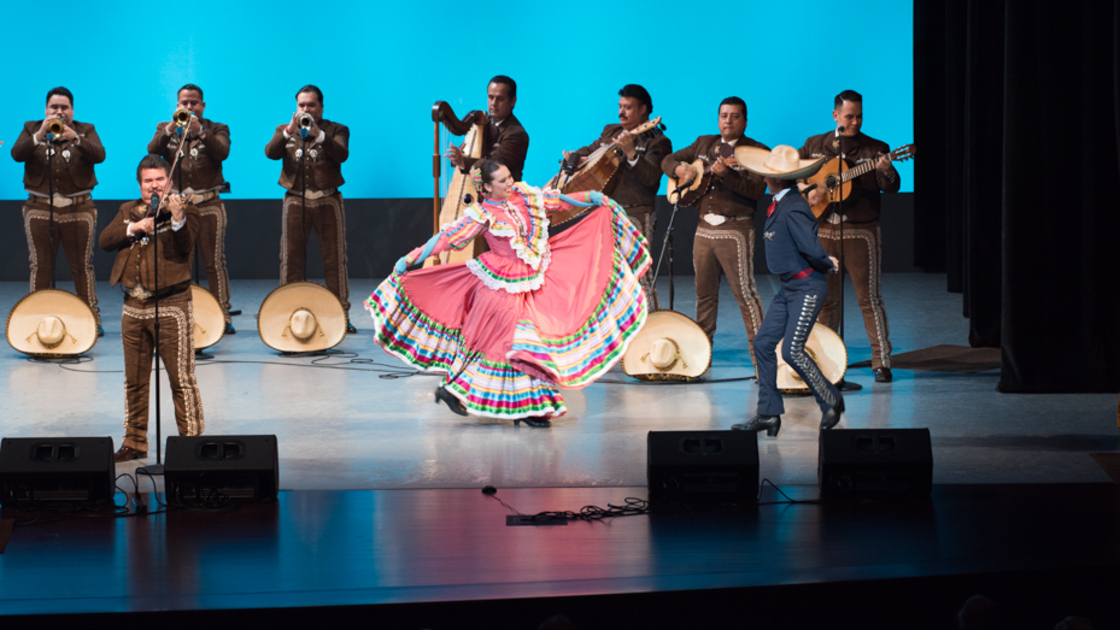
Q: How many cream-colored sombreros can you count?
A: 6